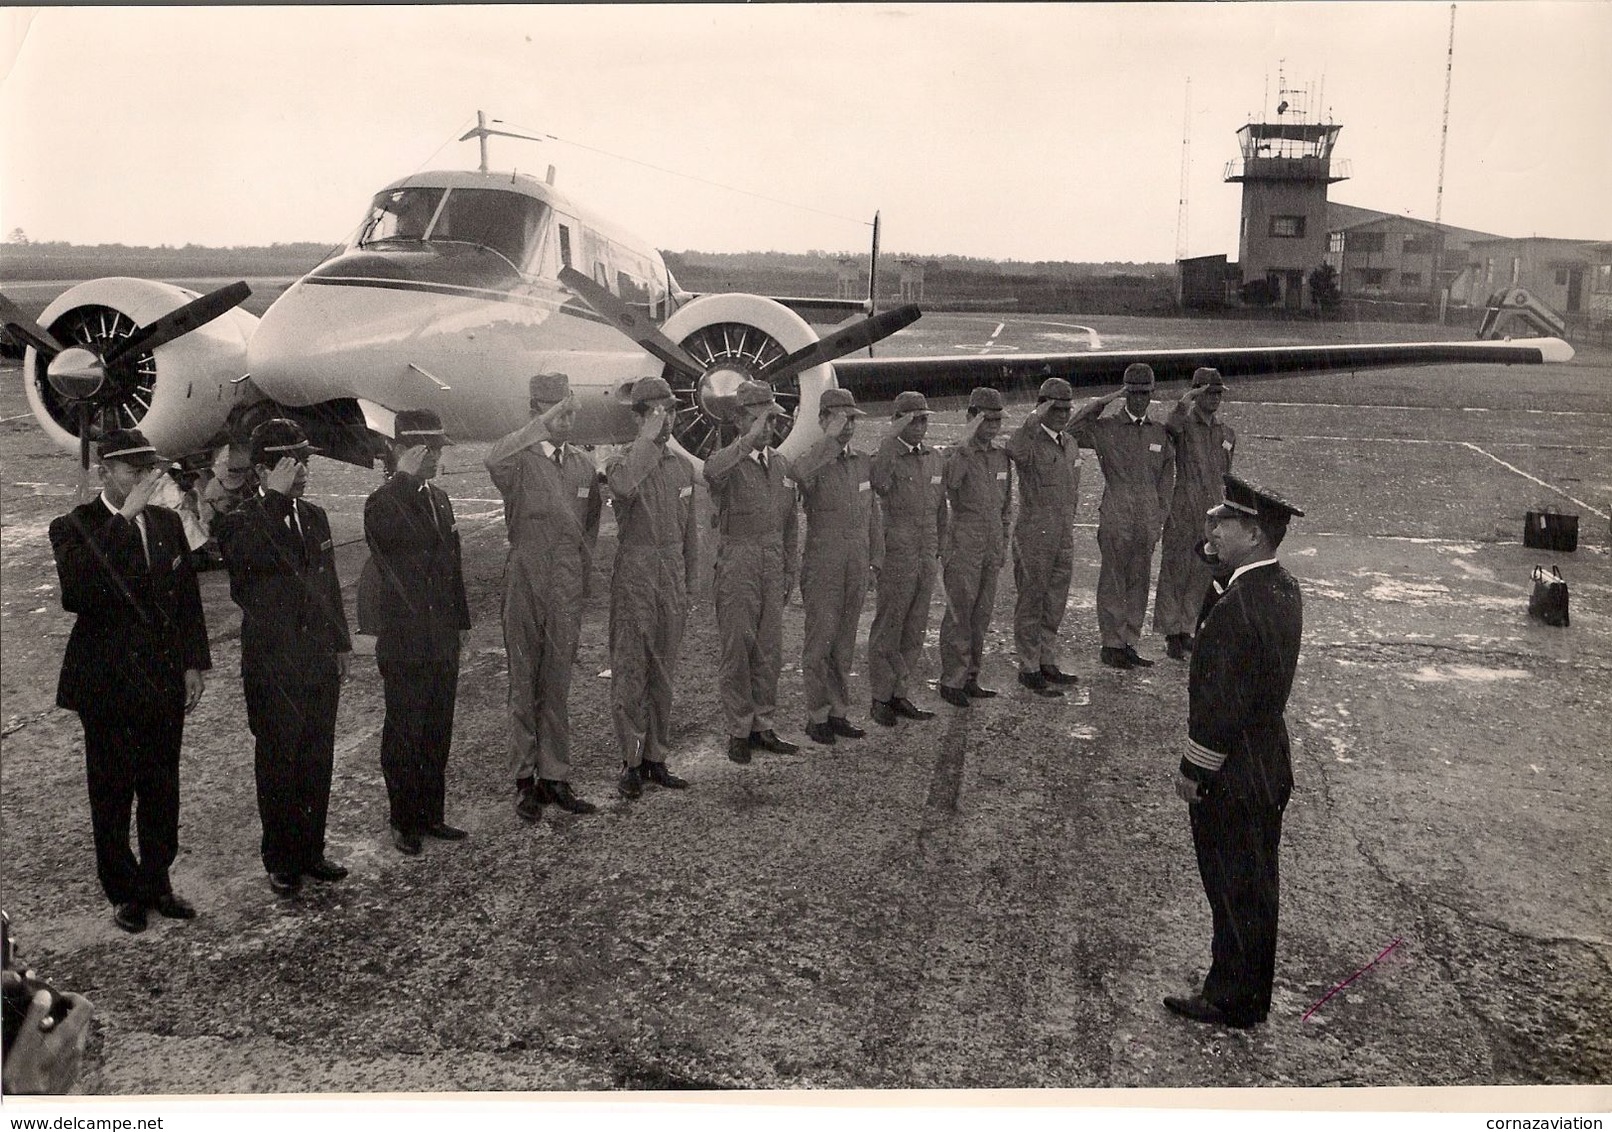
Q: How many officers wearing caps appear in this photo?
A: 13